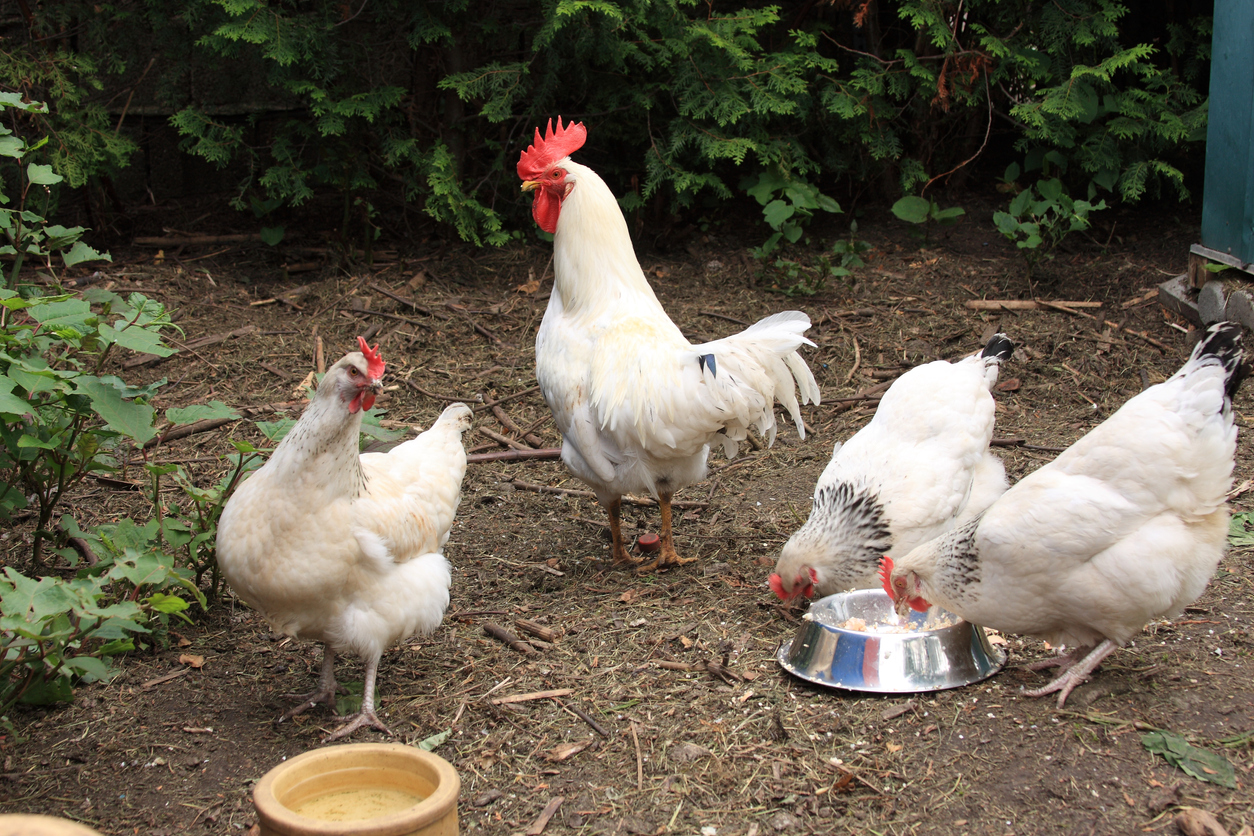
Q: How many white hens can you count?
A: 3